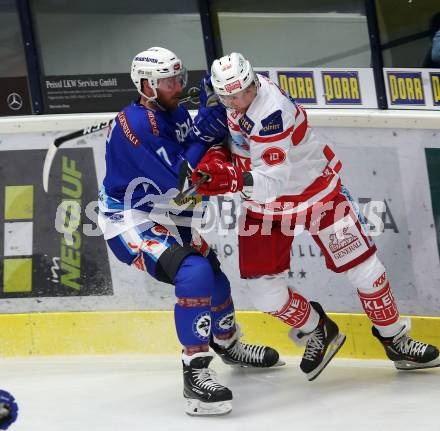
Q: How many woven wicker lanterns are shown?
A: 0